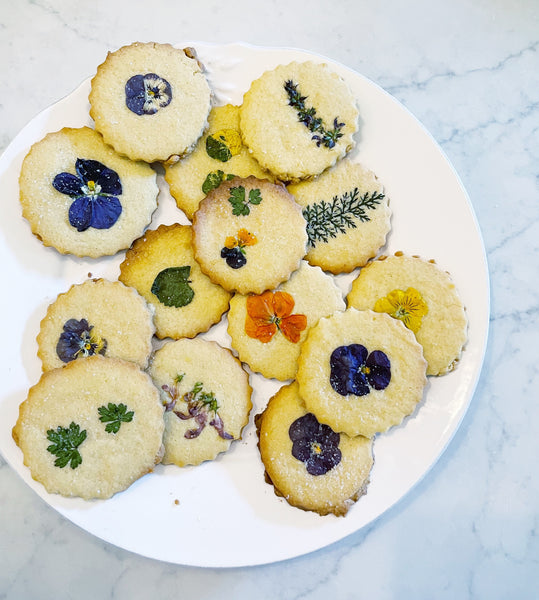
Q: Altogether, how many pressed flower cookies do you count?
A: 14